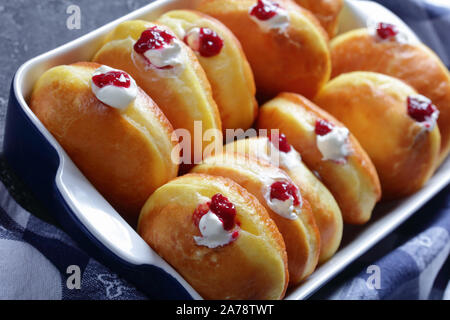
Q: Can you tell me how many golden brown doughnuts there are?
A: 11